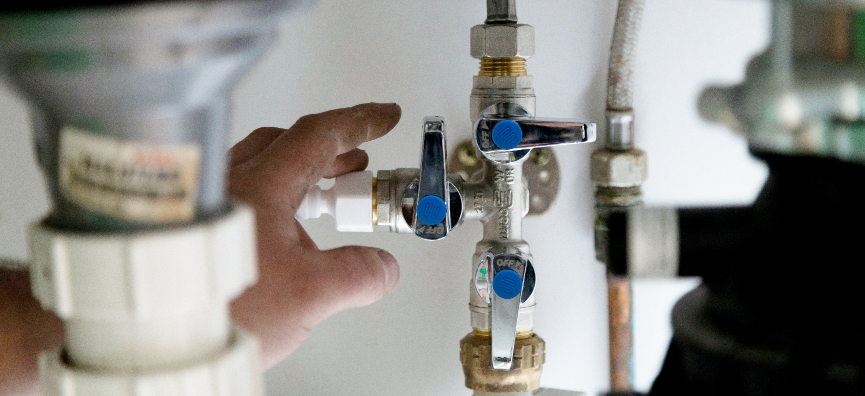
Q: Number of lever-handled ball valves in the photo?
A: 3